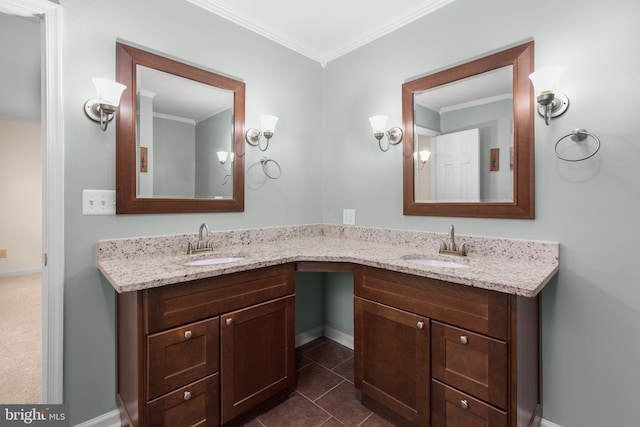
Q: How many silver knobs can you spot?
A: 6